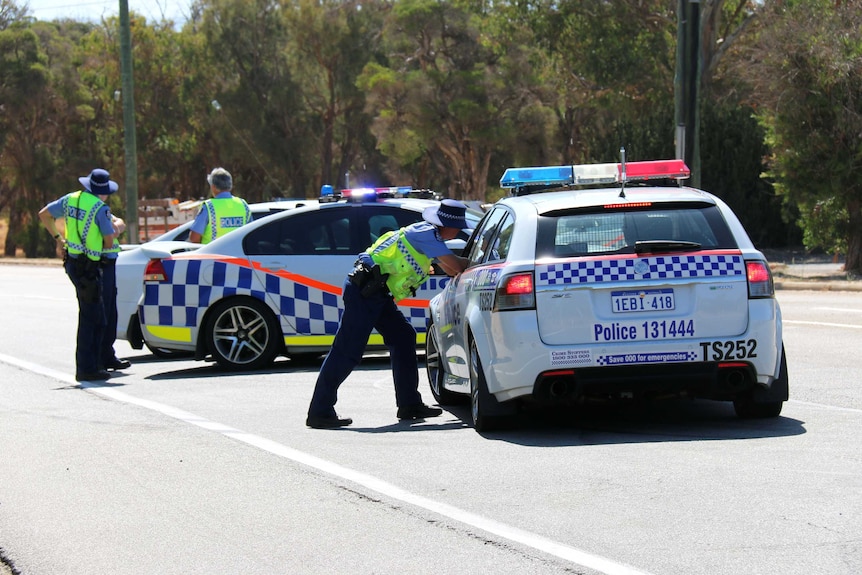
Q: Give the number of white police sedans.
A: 1